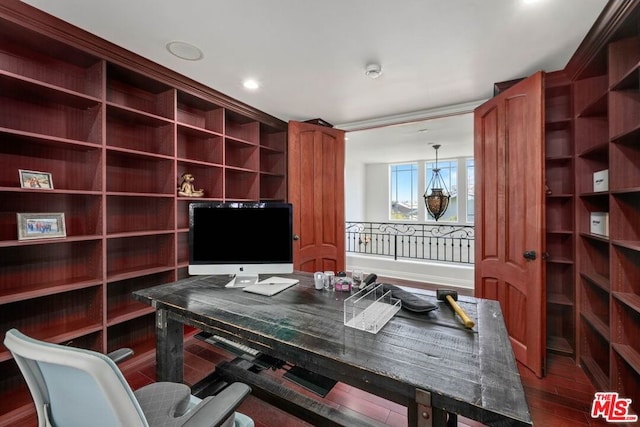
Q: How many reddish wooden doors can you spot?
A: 2